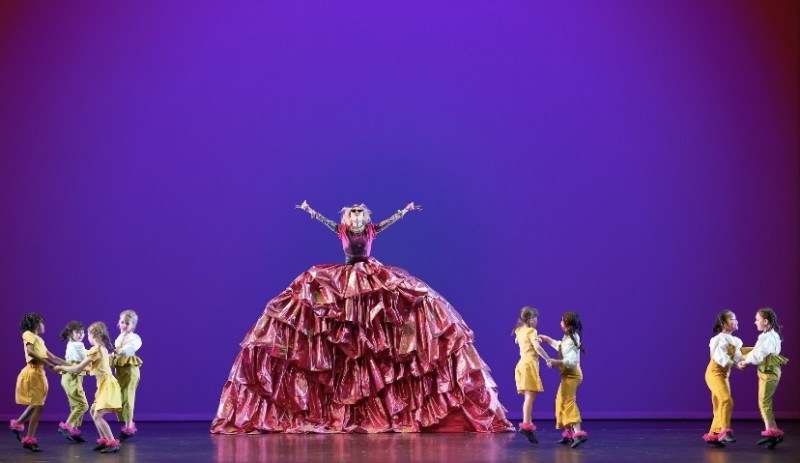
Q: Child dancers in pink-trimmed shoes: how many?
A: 8